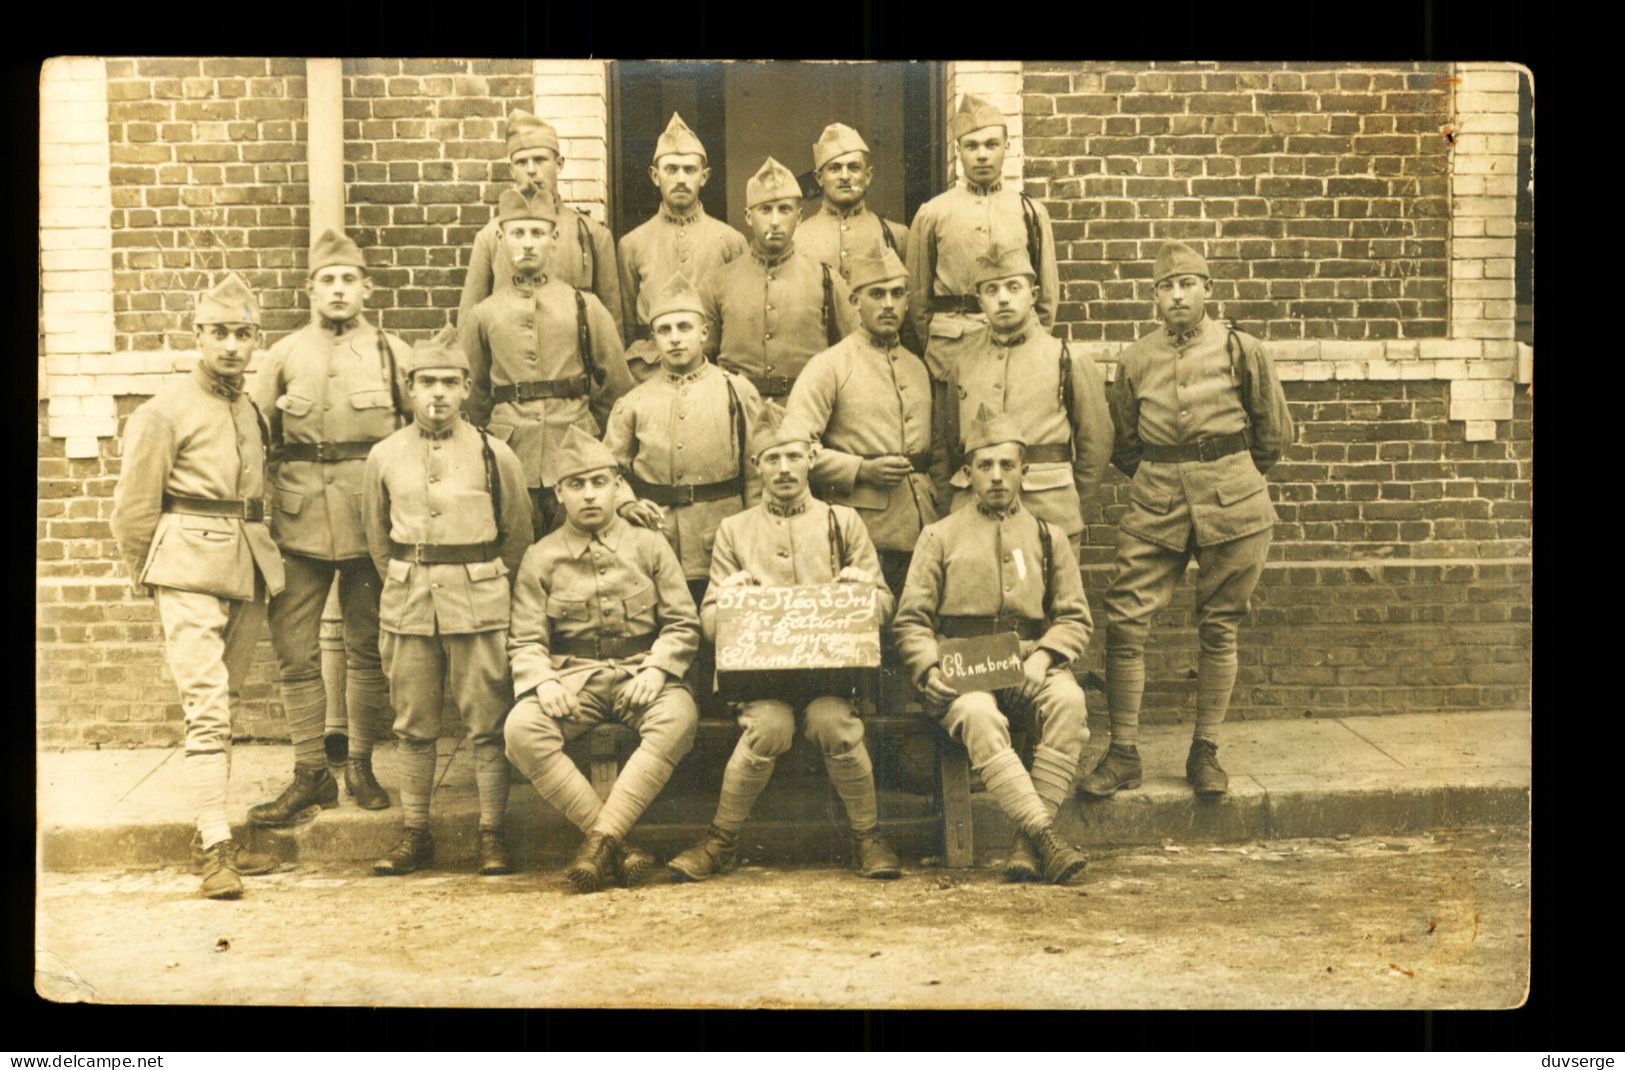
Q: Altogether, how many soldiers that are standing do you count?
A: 13